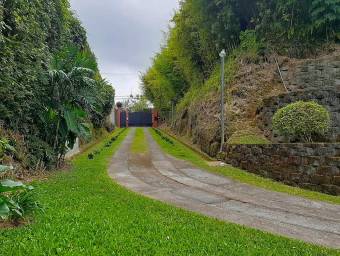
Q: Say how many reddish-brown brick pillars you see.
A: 3